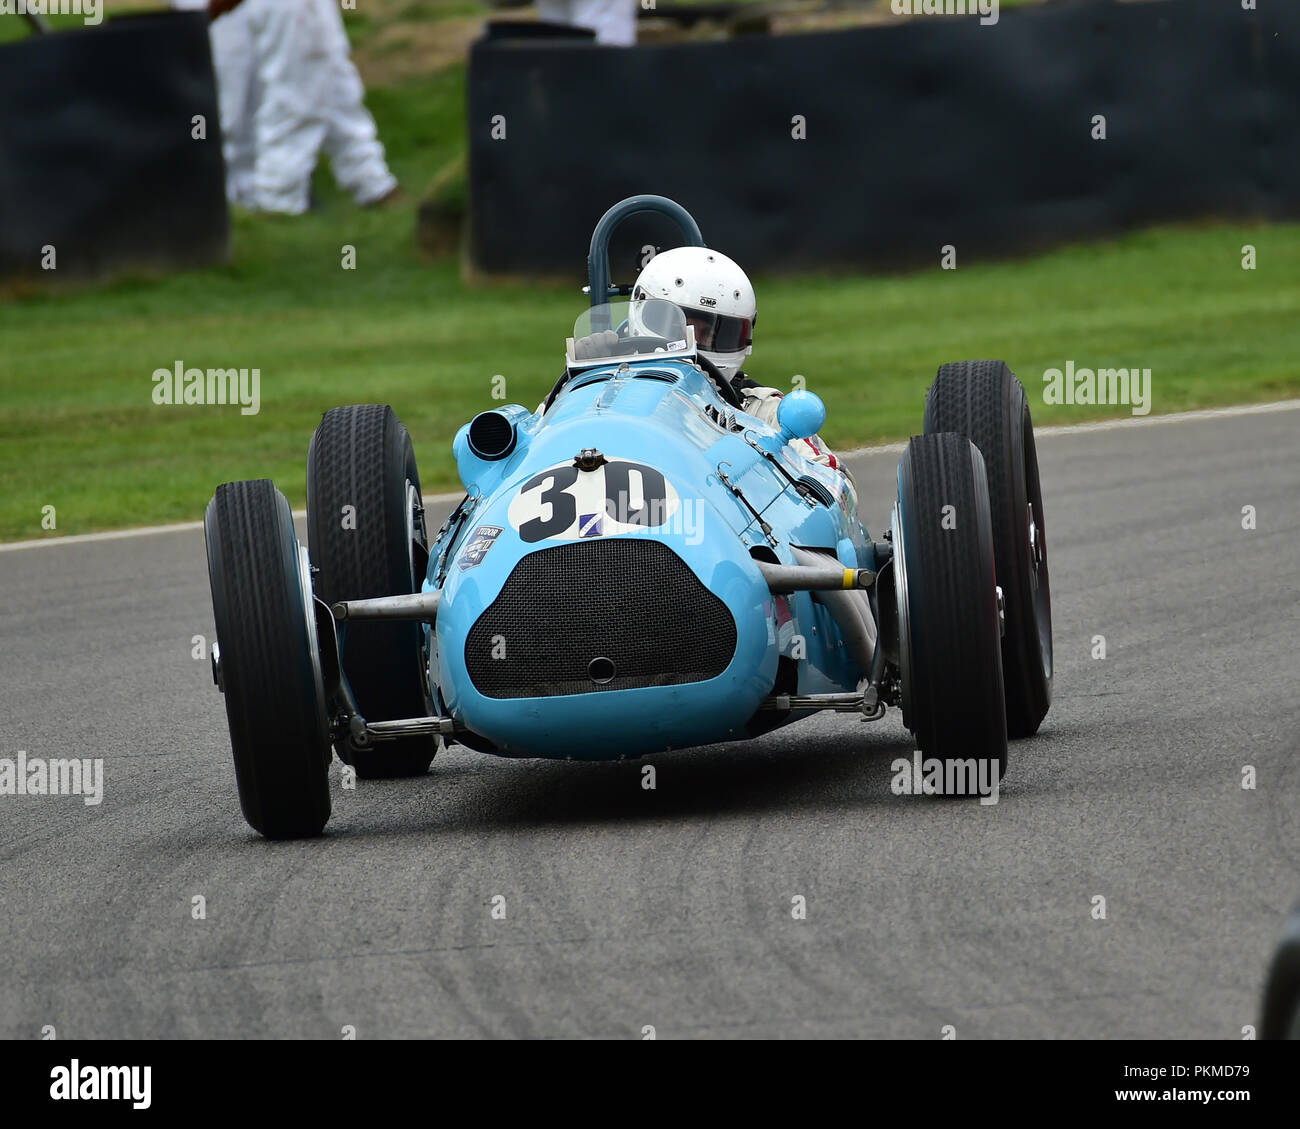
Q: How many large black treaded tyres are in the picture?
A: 4